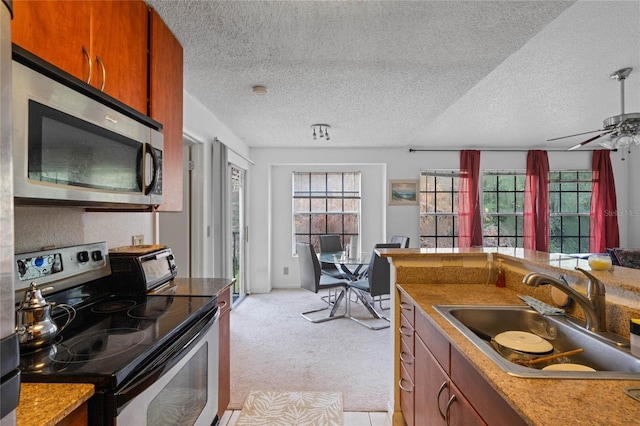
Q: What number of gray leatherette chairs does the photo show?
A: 4